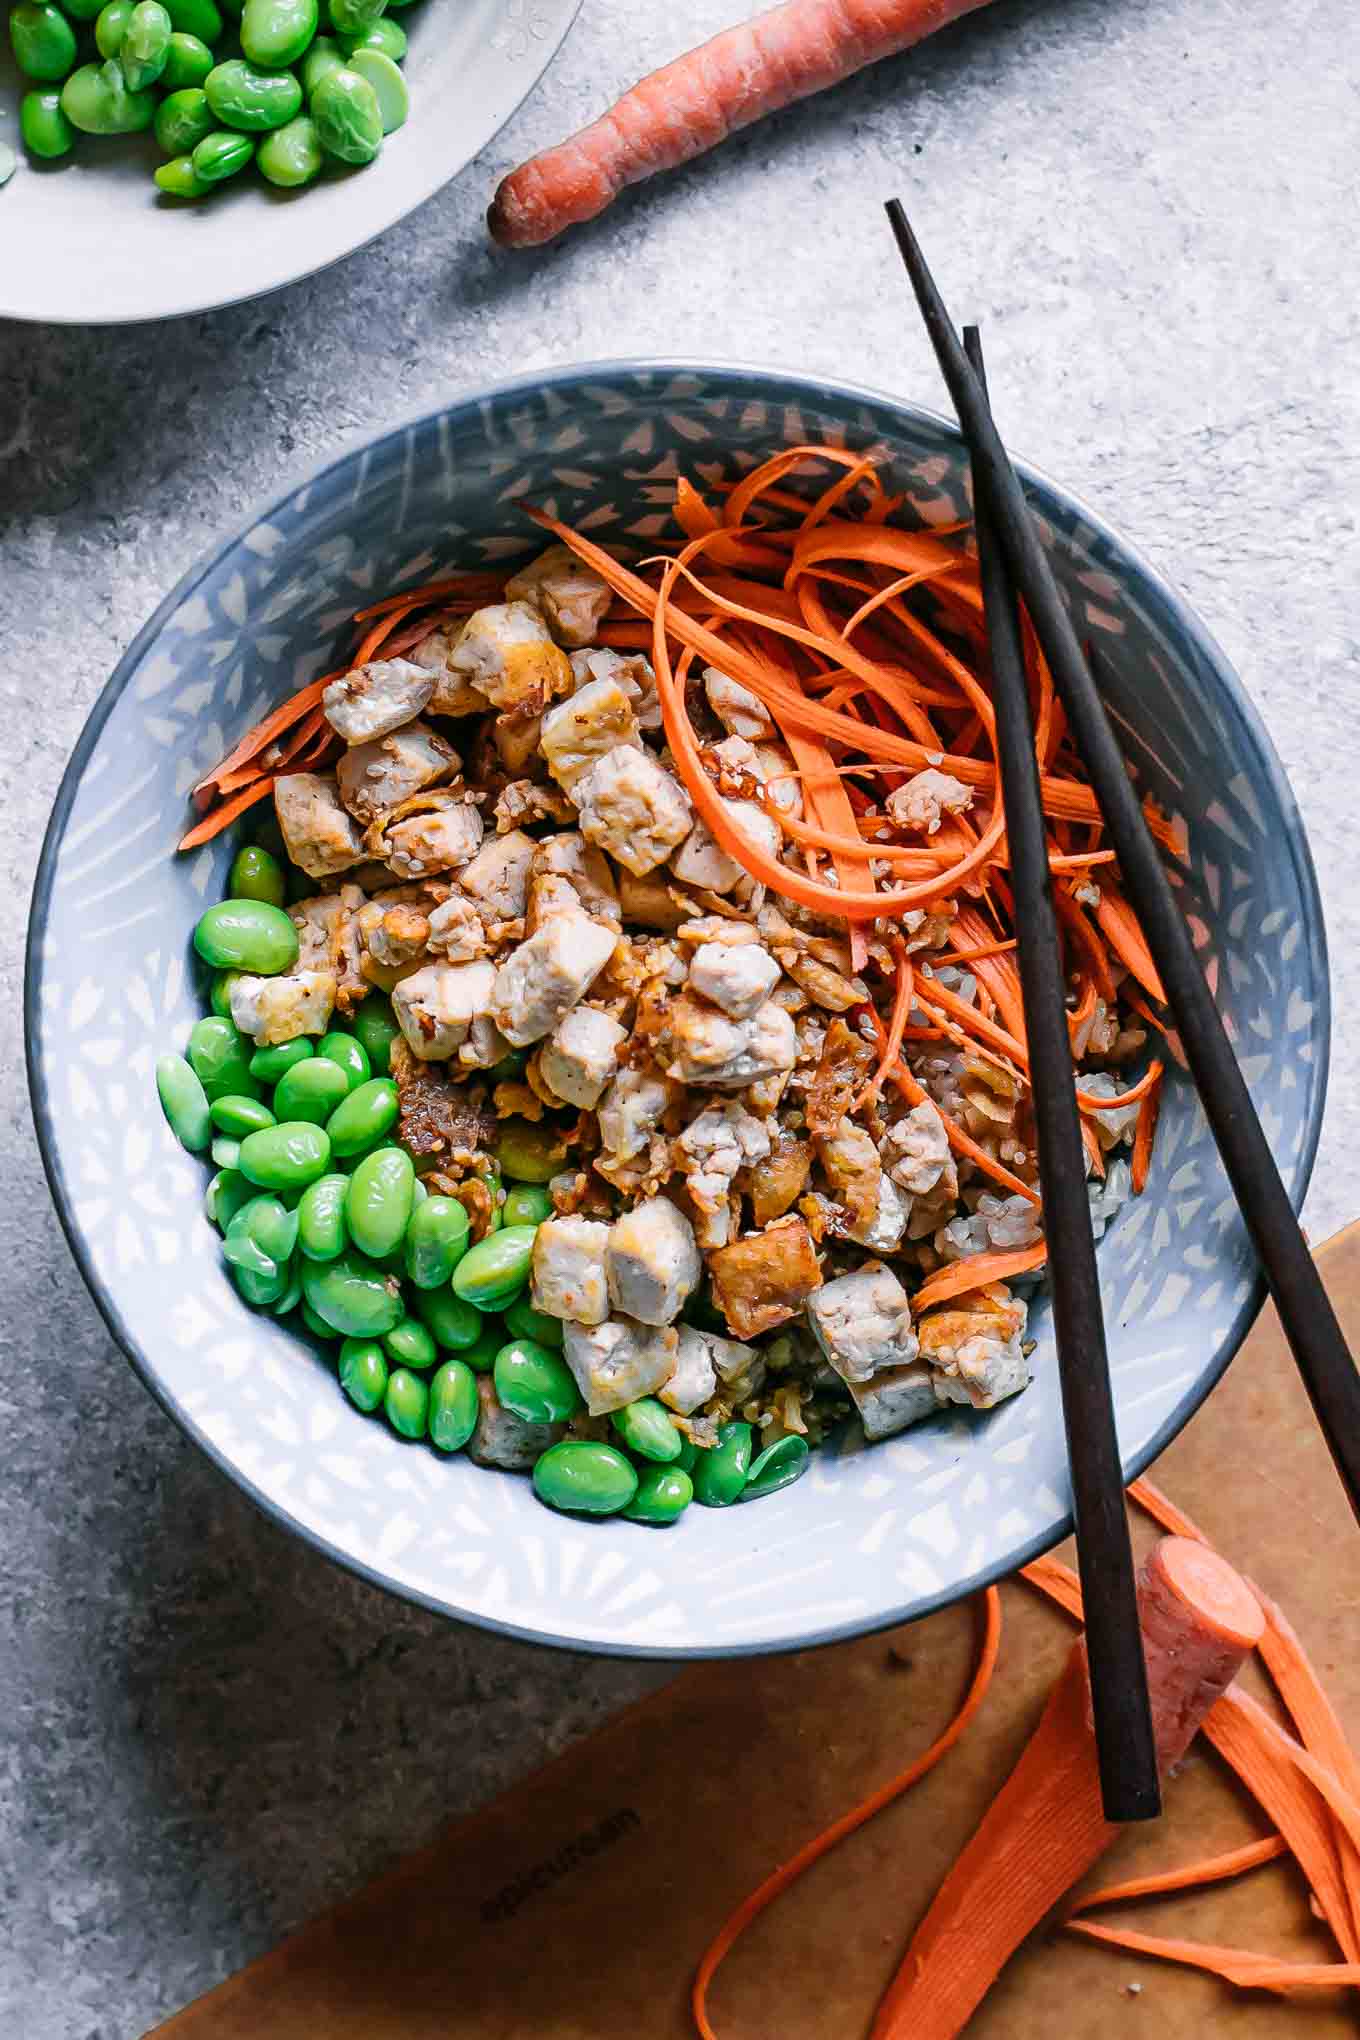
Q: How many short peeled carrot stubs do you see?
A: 1